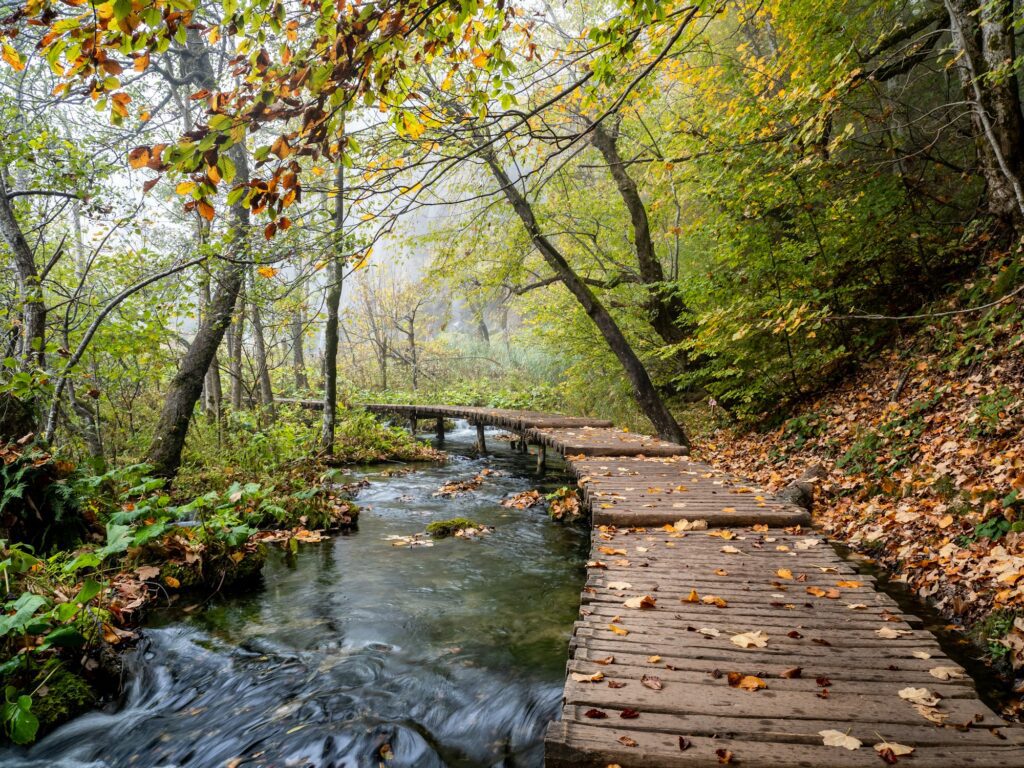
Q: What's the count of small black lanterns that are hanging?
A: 0